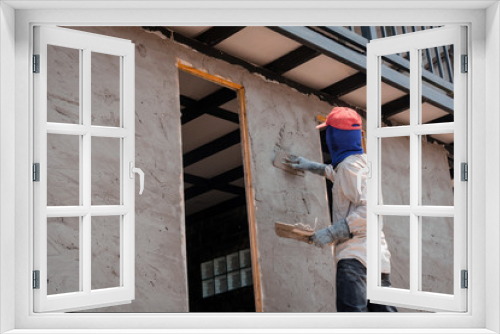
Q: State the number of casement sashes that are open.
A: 2